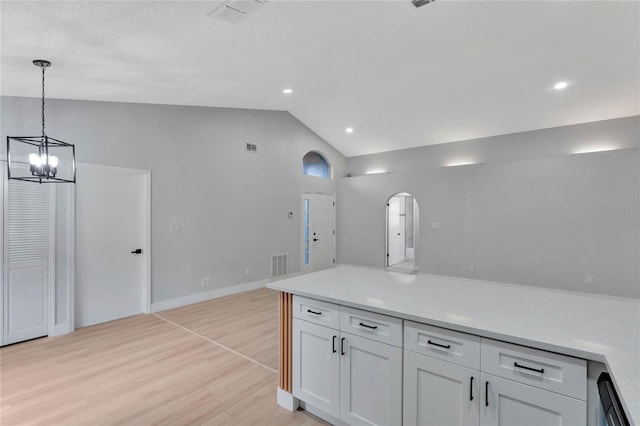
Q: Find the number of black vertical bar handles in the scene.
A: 4